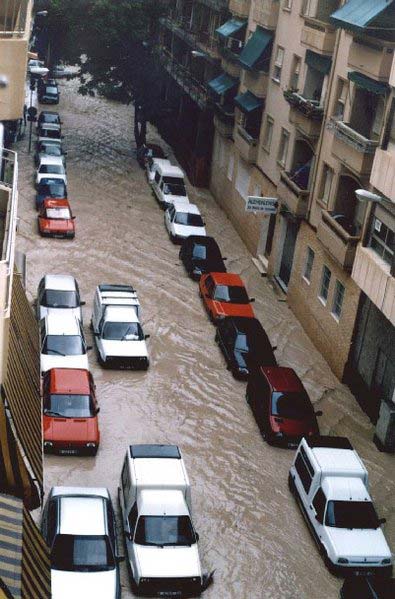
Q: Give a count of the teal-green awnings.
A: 7